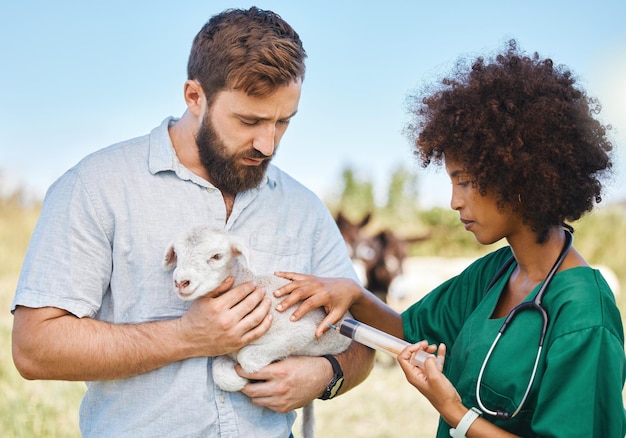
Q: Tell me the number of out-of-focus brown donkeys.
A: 2